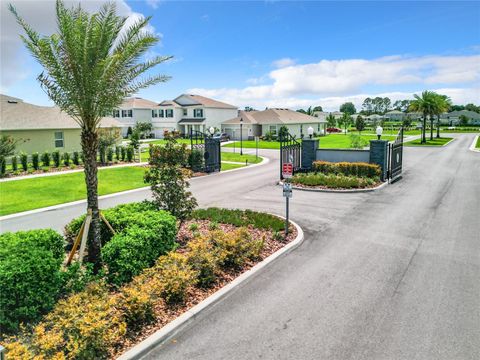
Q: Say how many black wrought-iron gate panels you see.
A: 3